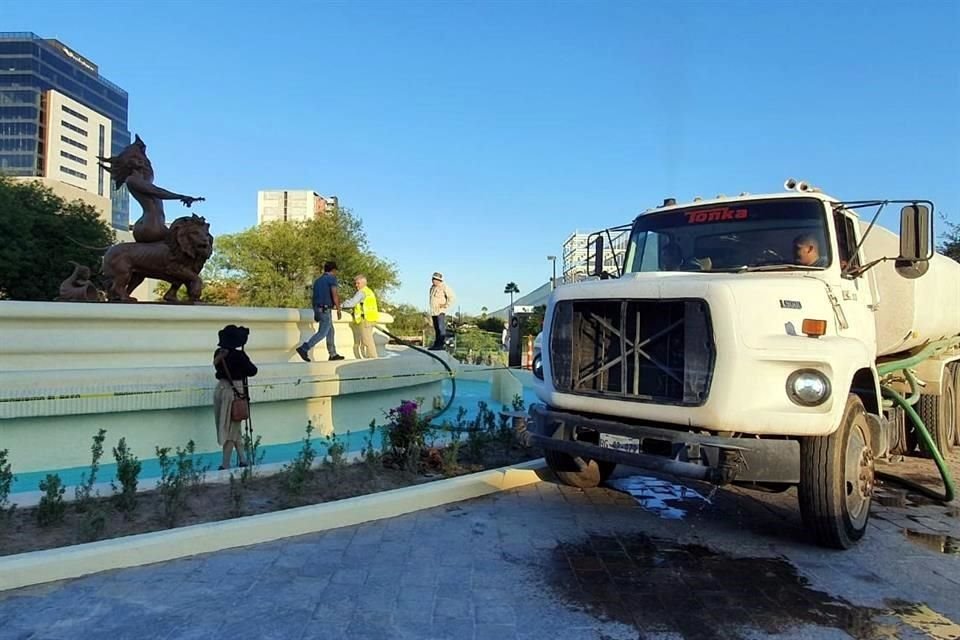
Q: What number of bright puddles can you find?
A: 1